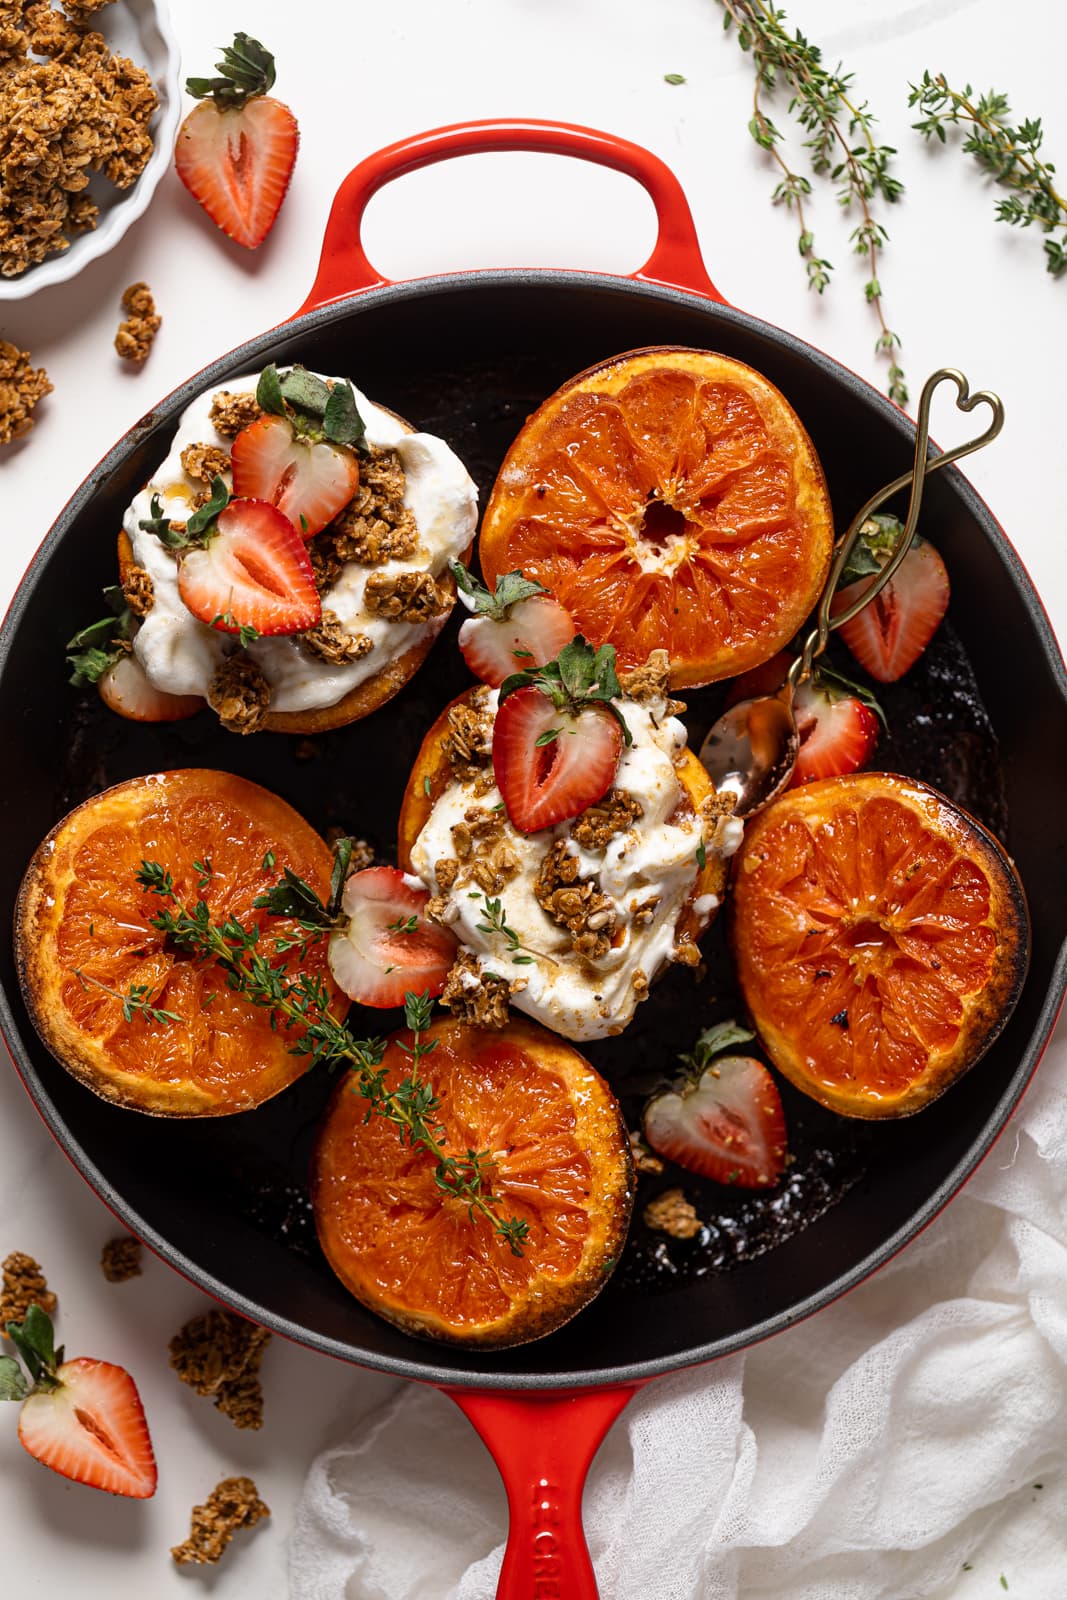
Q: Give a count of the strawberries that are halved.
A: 11